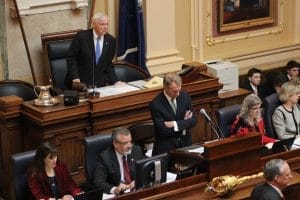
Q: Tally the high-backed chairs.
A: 5